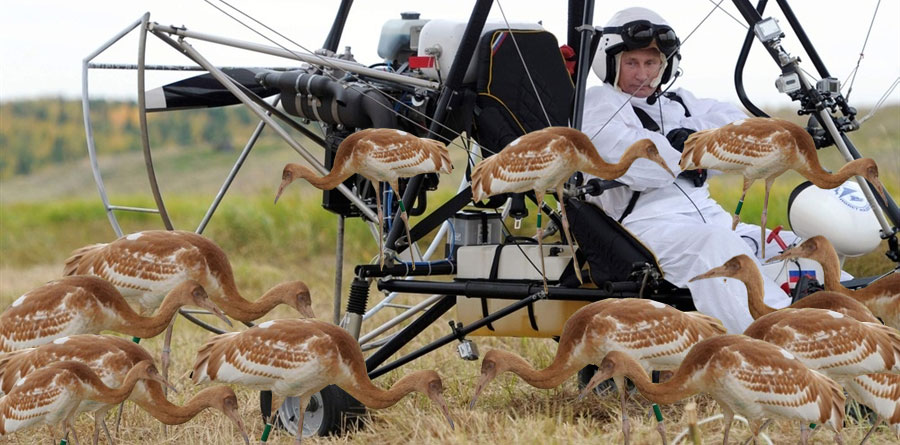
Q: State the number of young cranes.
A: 13